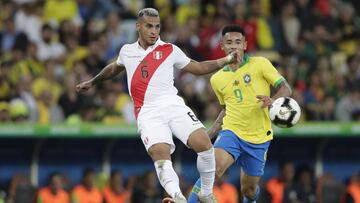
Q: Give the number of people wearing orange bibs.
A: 6